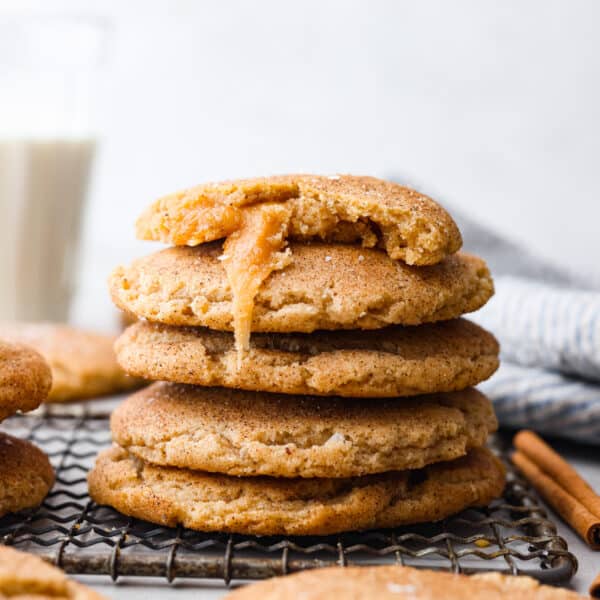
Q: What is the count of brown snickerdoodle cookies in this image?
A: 10